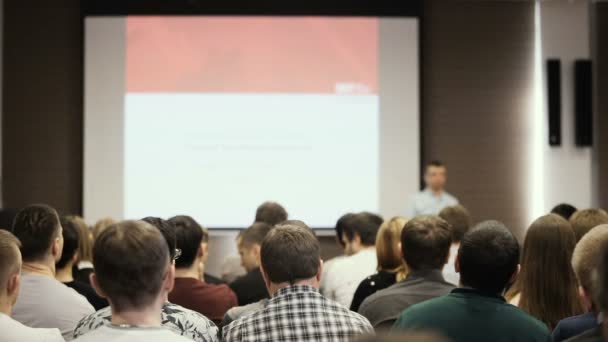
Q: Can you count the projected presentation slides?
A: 1